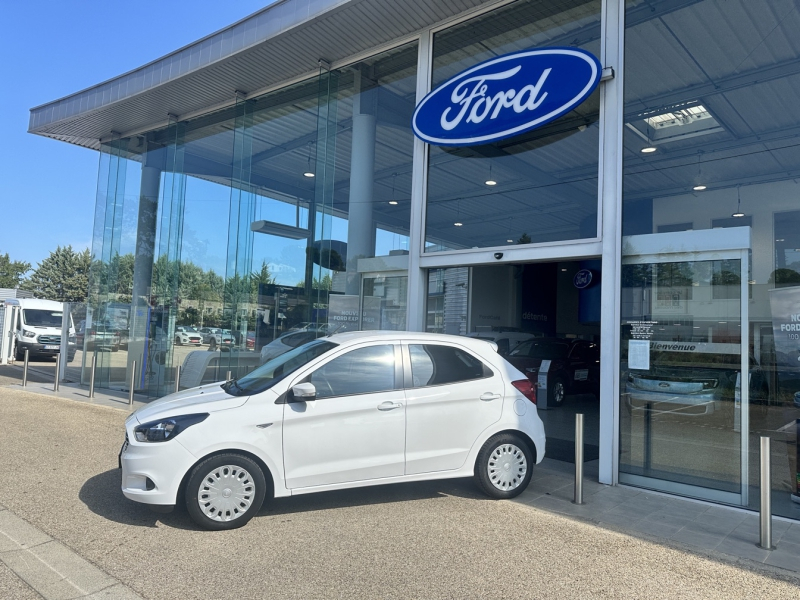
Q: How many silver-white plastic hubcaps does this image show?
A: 2